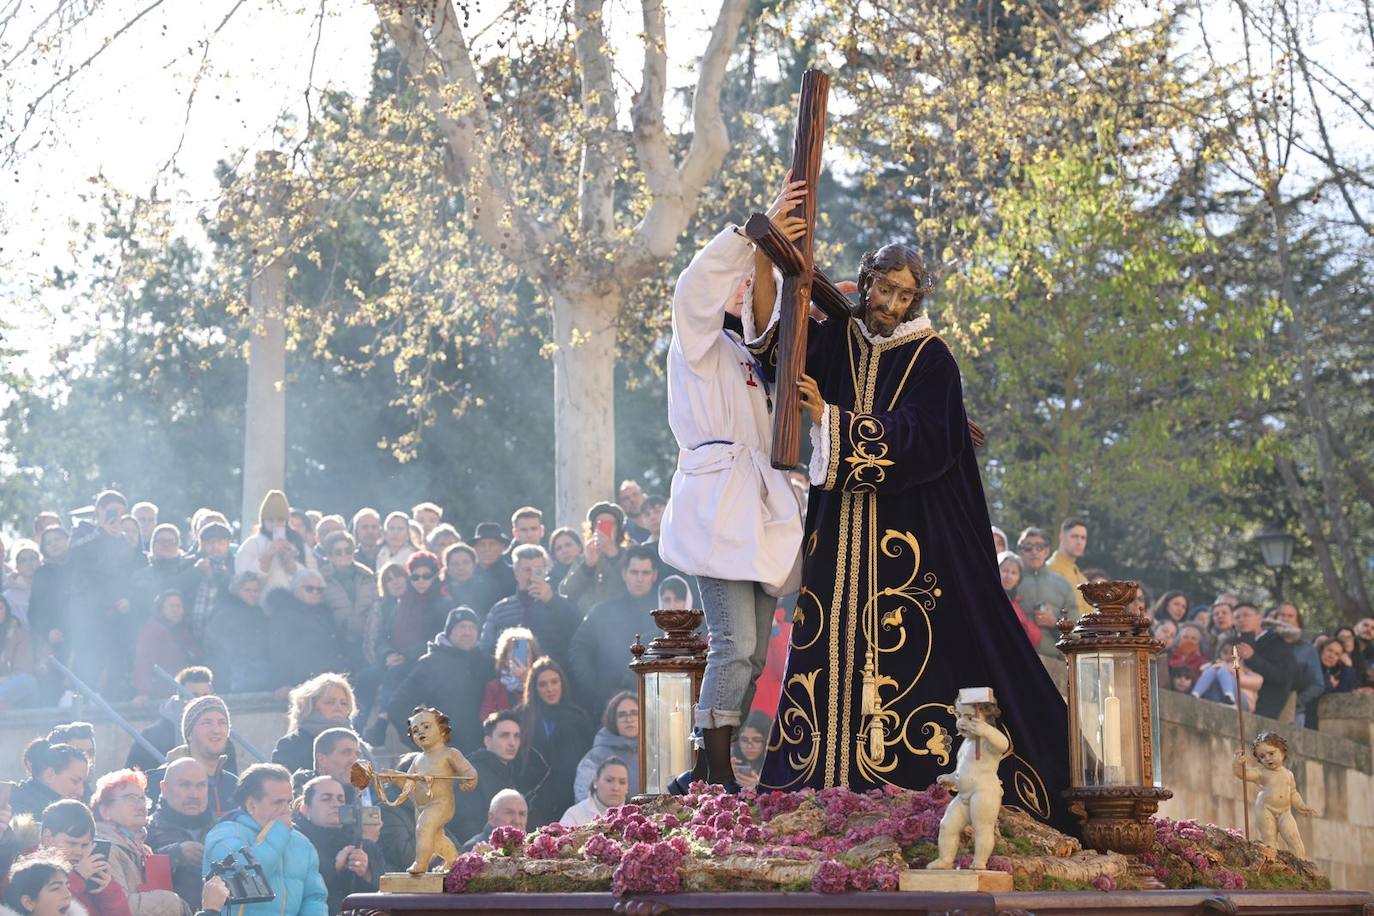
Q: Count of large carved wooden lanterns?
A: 2